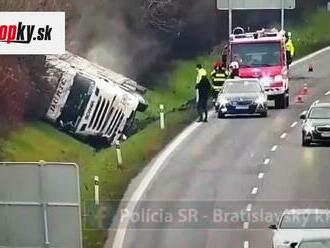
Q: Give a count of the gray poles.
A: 2